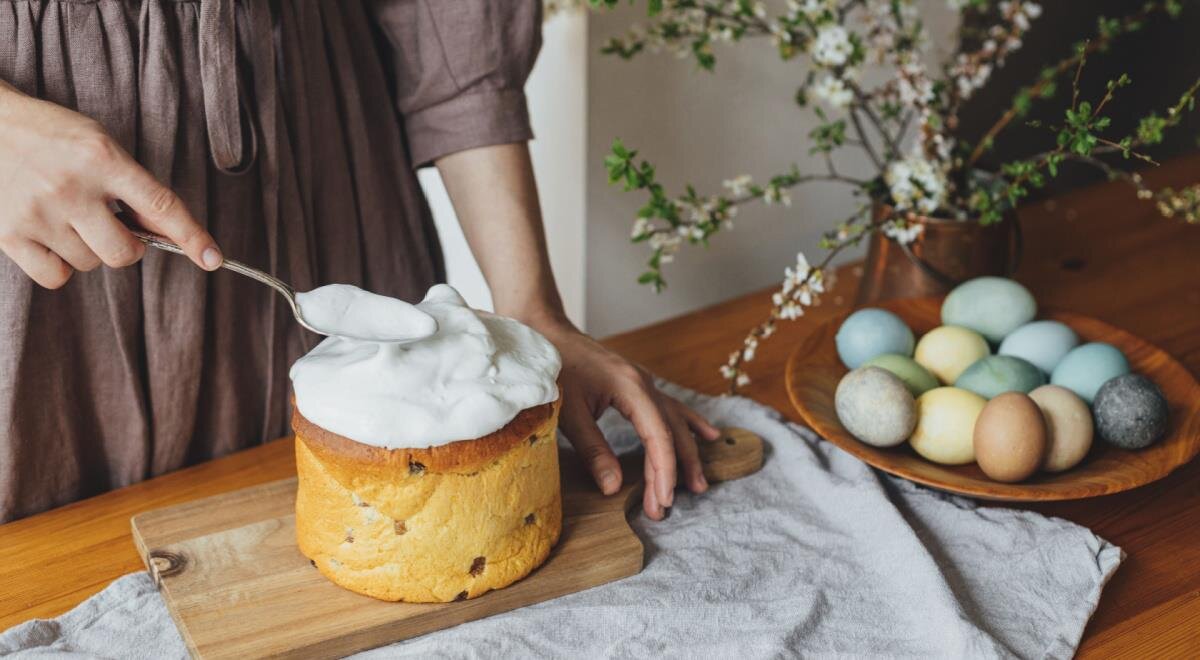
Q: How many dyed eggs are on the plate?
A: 12